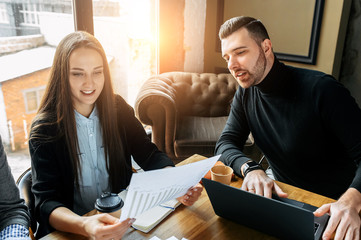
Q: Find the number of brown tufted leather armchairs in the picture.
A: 1